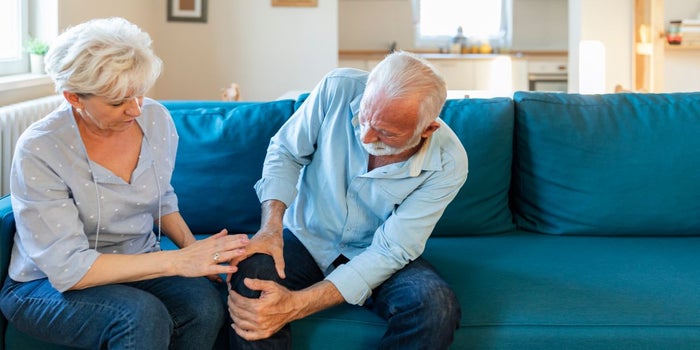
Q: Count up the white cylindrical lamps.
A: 2